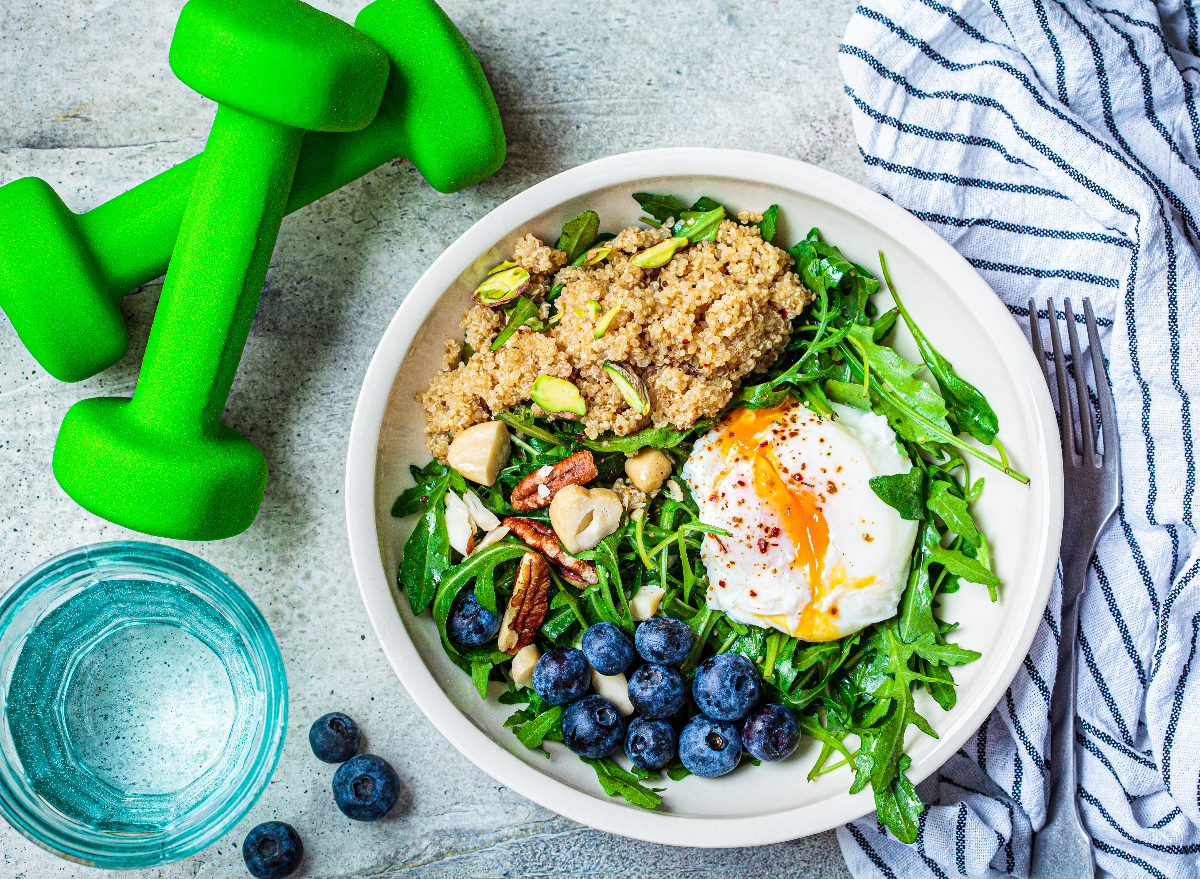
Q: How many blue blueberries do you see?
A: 13